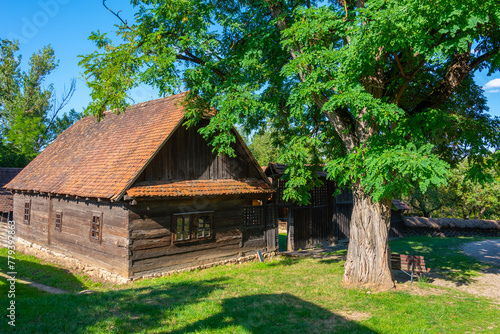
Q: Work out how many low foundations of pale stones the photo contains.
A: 1